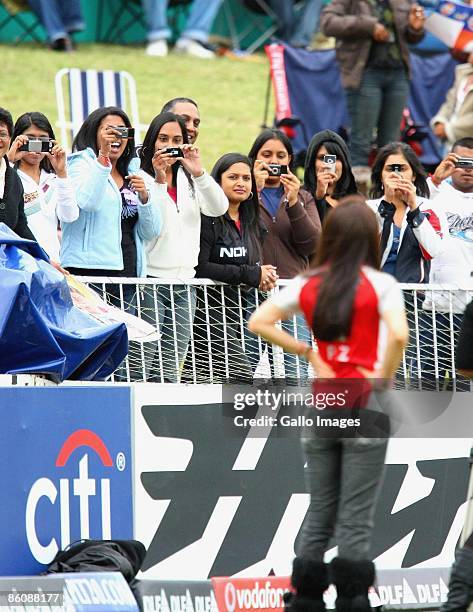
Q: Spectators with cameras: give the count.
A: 7